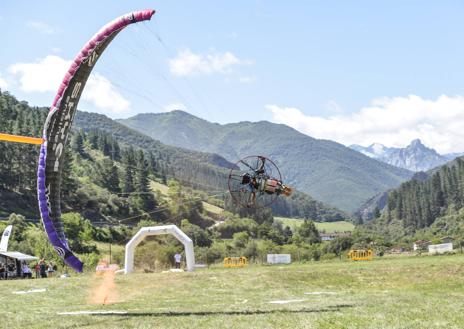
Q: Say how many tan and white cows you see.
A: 0